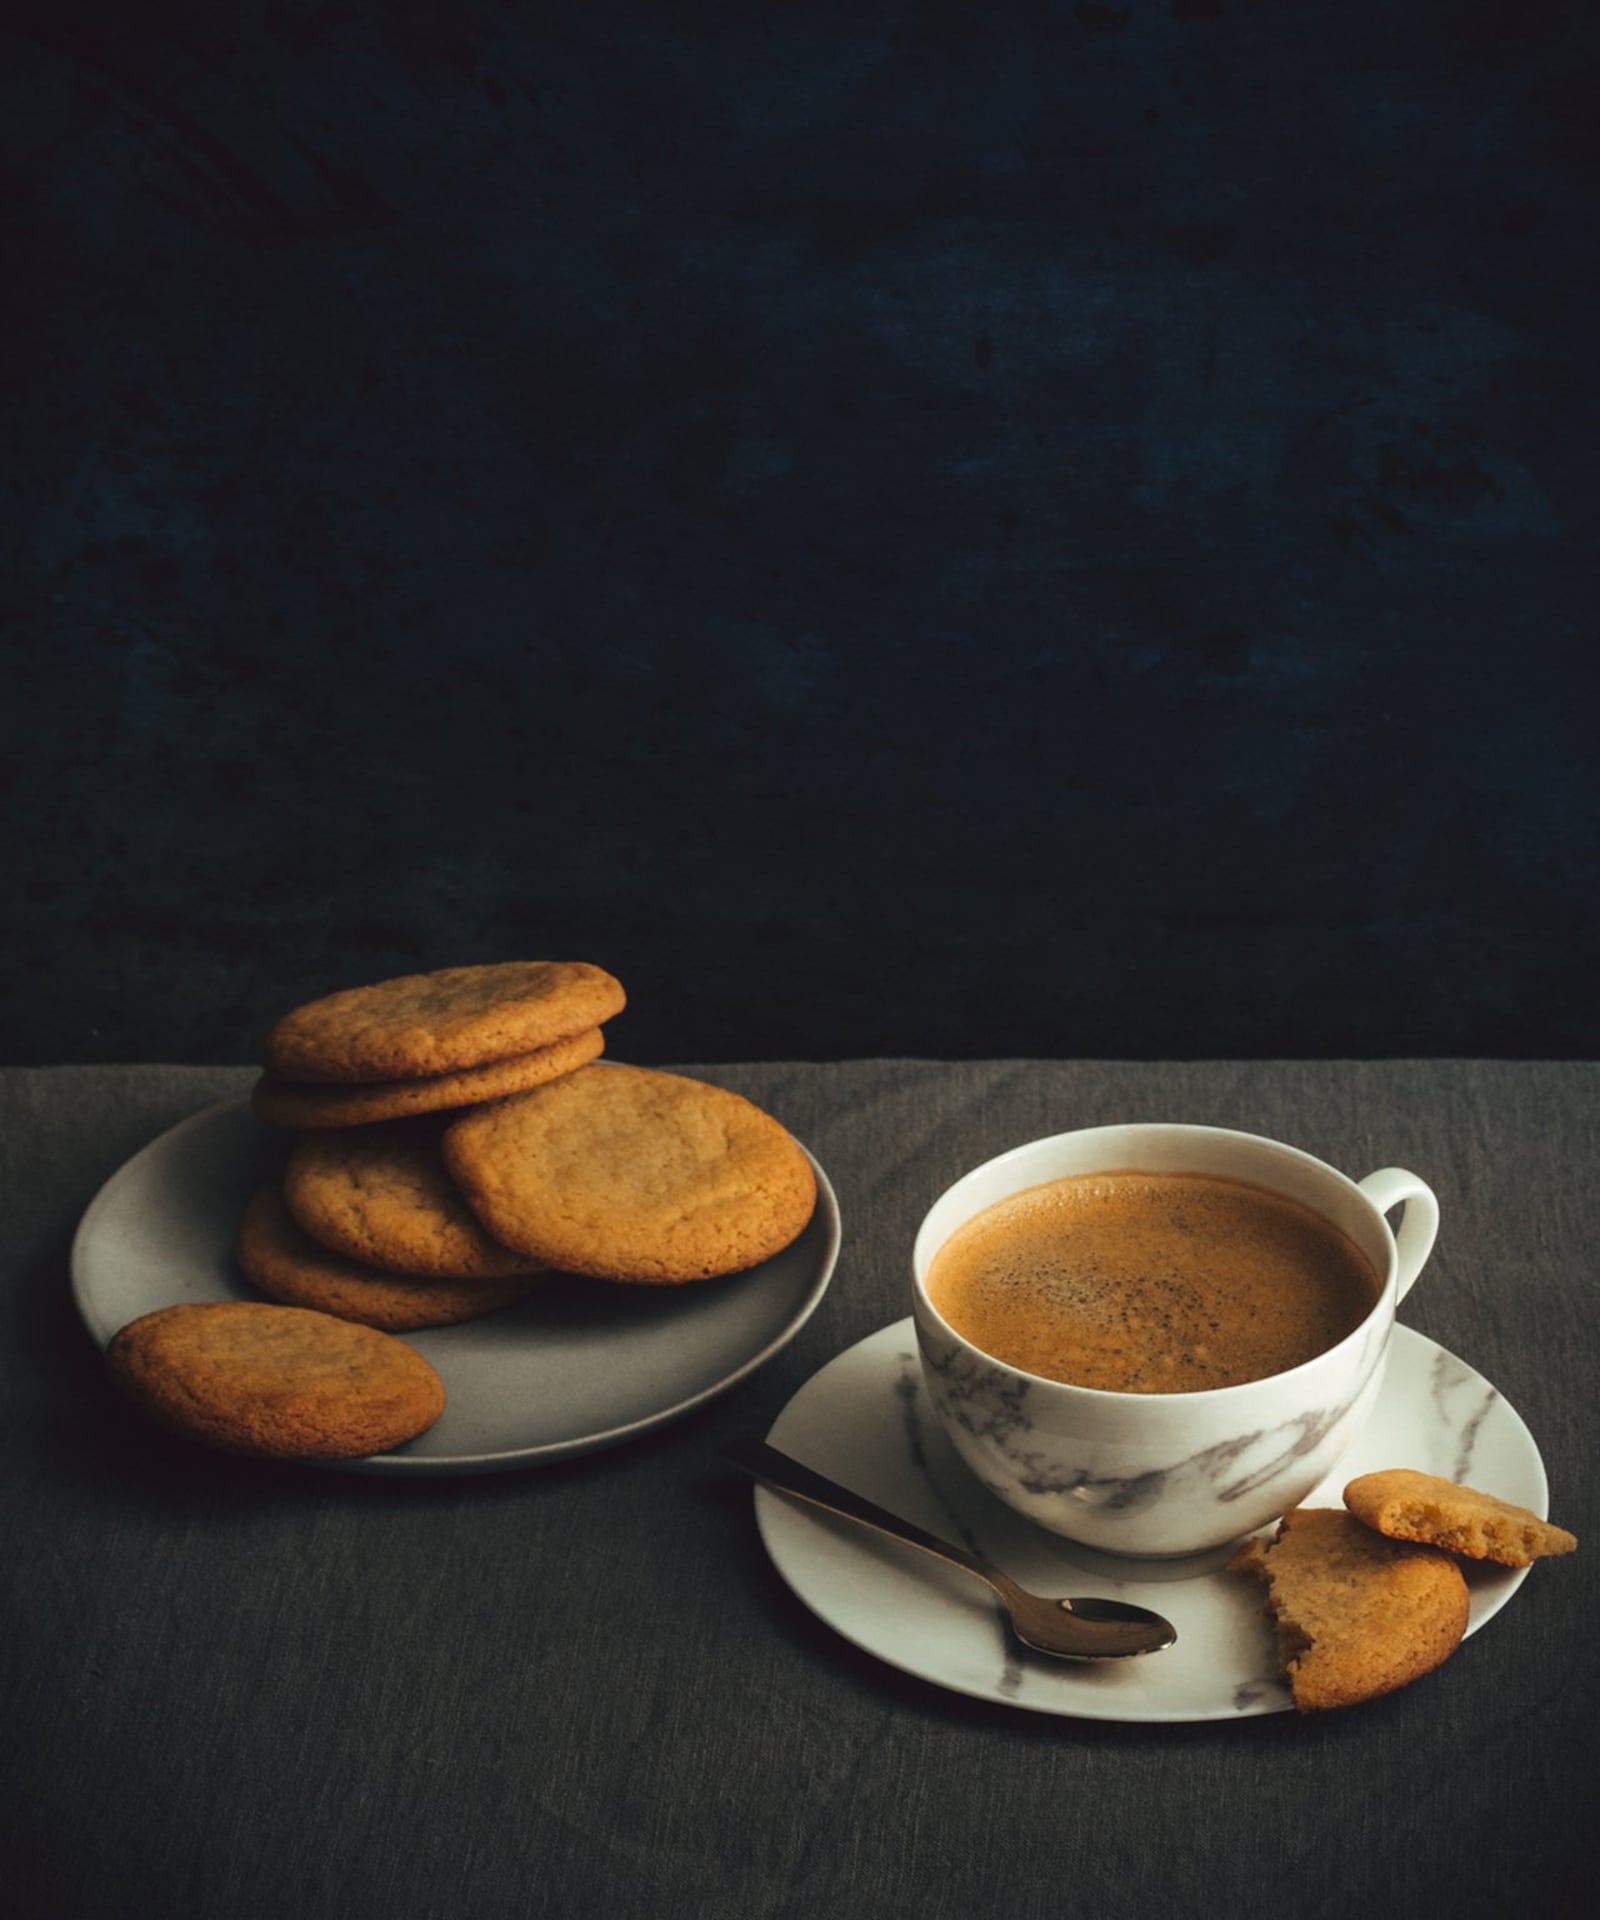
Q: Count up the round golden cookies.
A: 6